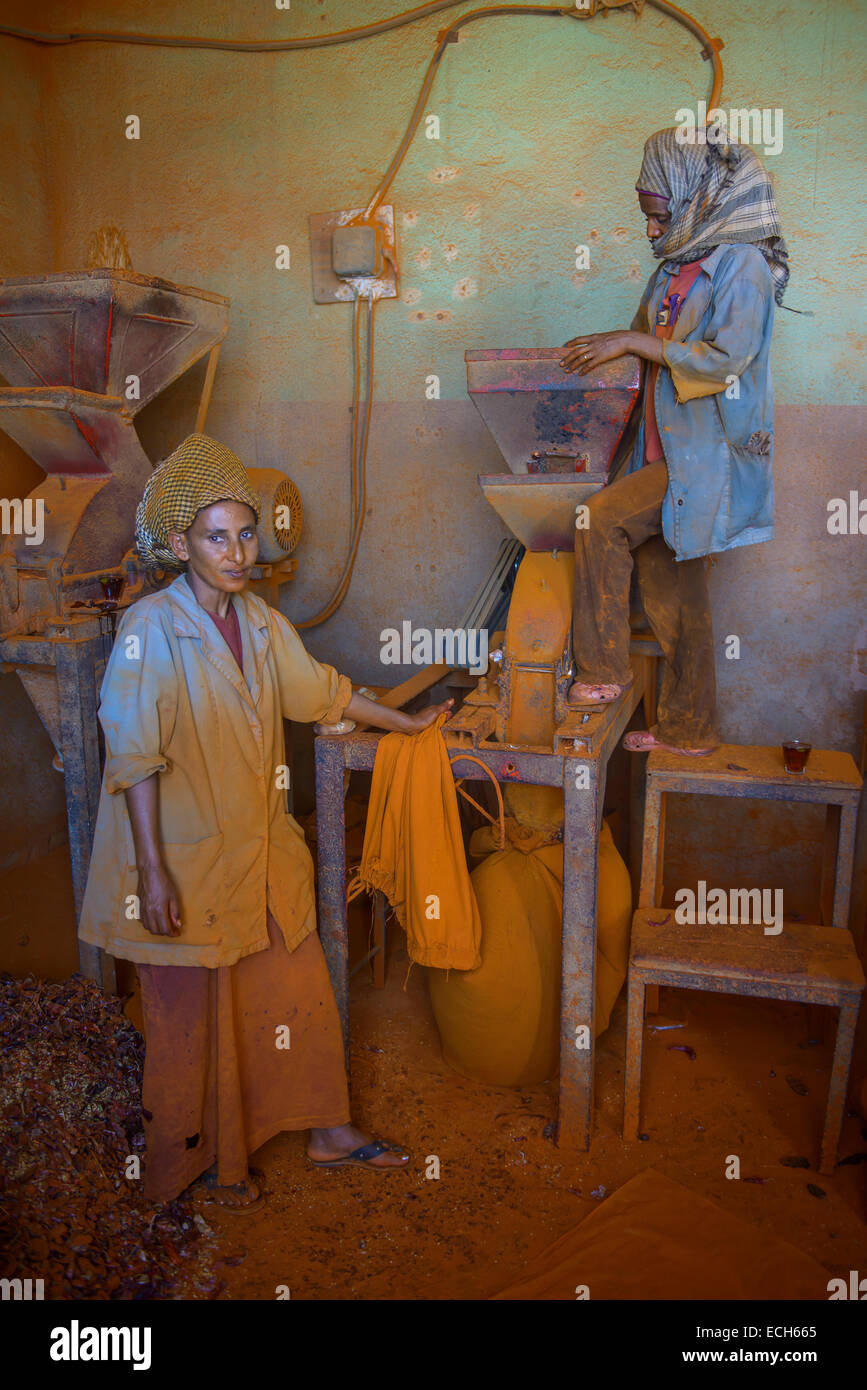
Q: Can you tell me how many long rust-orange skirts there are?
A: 1